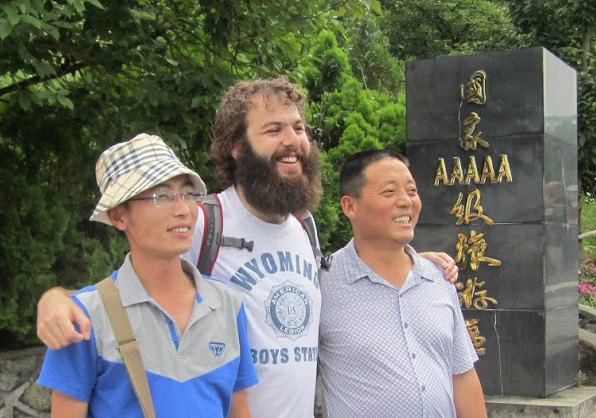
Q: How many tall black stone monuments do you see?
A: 1